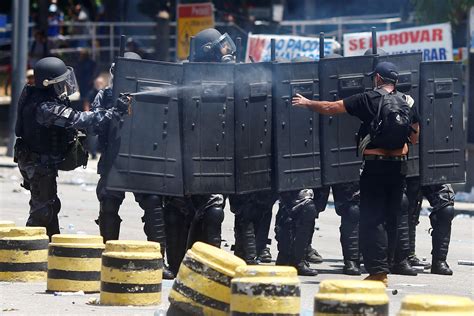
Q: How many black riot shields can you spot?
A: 7